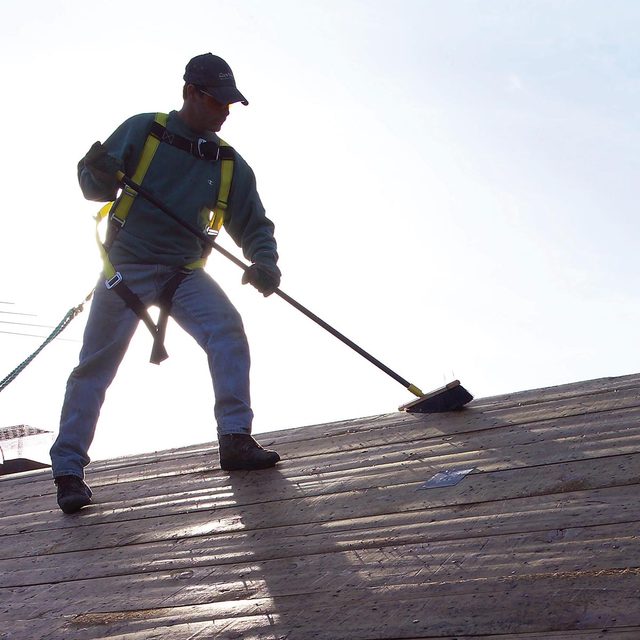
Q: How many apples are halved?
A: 0